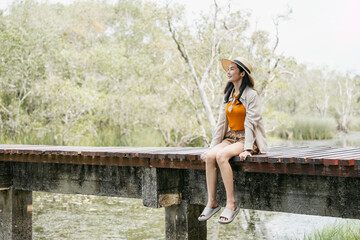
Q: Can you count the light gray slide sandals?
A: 2